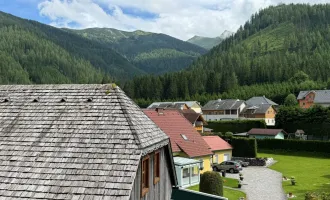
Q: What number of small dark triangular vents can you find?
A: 4